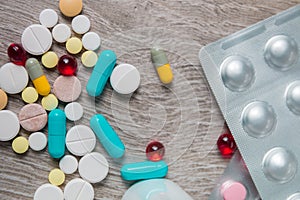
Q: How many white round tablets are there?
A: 15